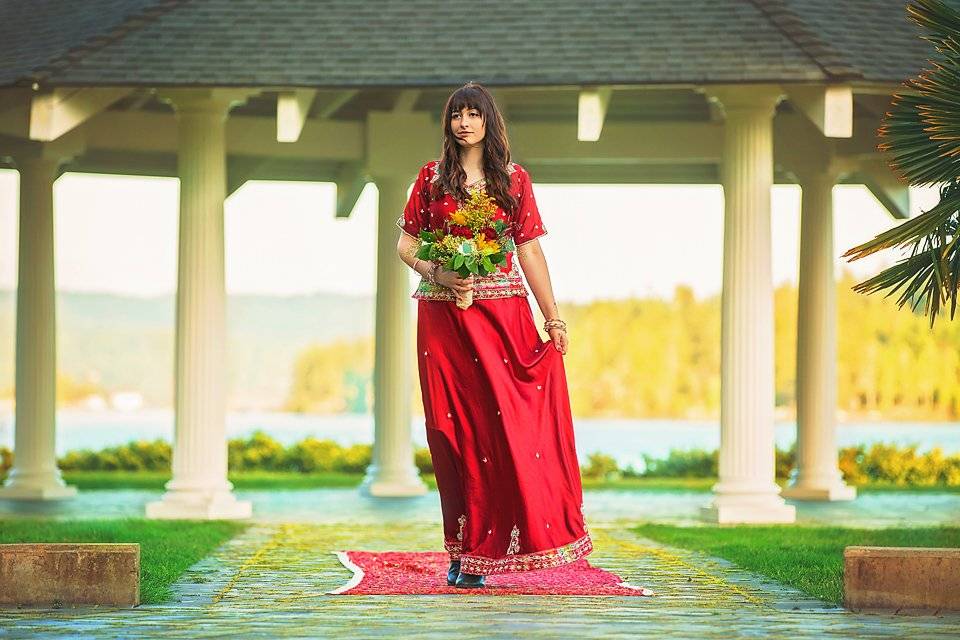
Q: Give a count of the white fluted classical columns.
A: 5